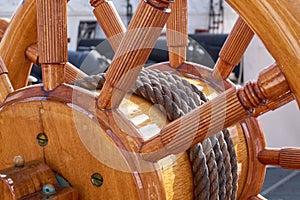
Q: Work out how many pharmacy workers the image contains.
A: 0